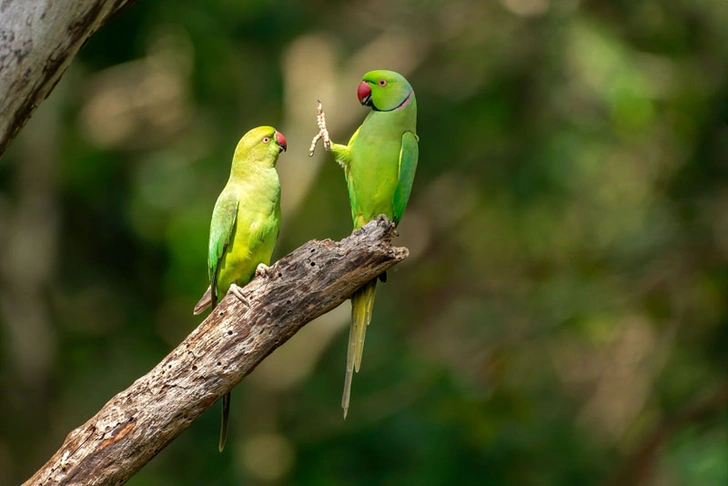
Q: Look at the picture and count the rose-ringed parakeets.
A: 2